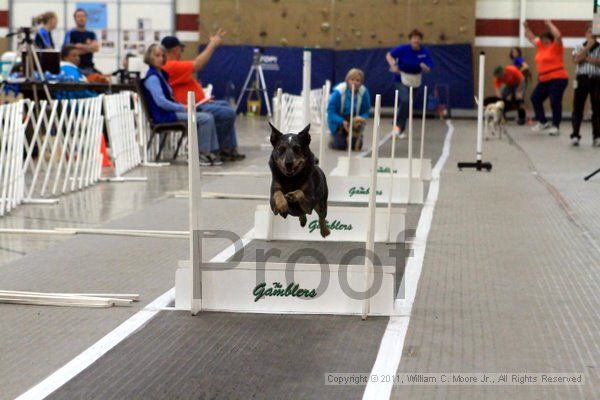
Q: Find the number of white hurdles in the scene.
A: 4